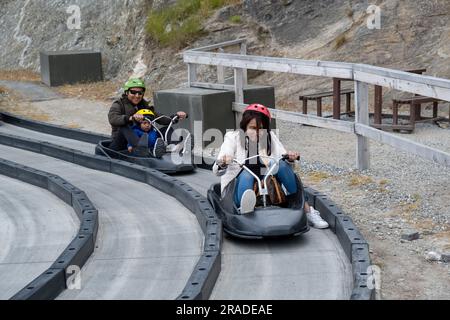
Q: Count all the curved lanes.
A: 3